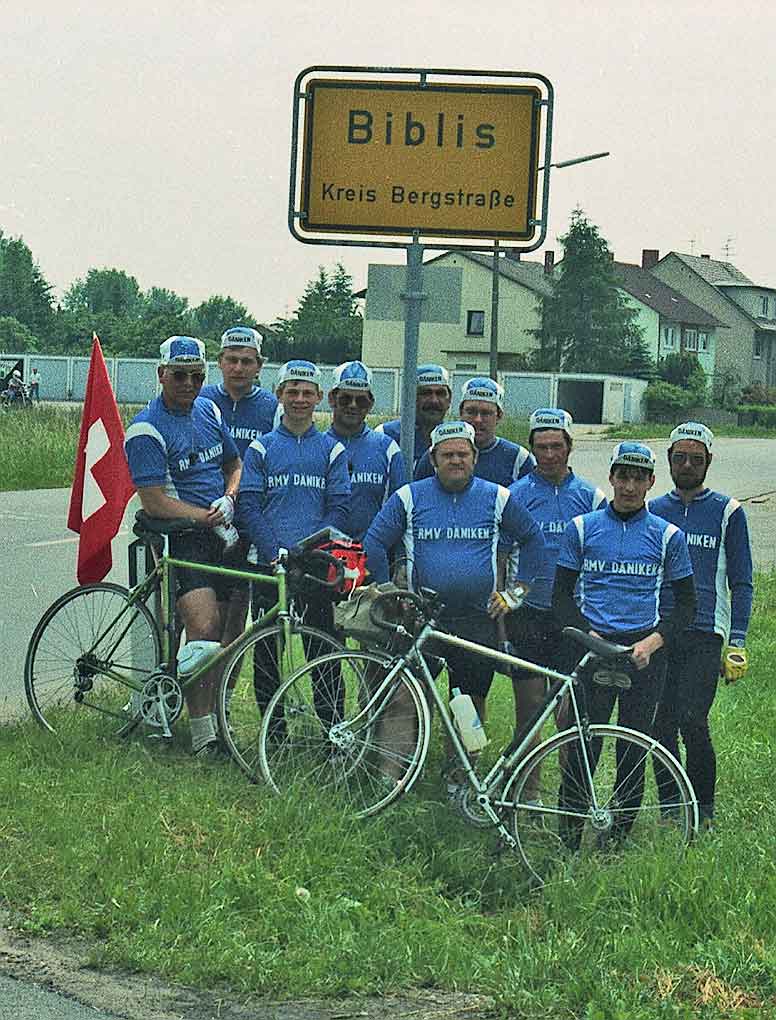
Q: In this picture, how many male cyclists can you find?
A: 10